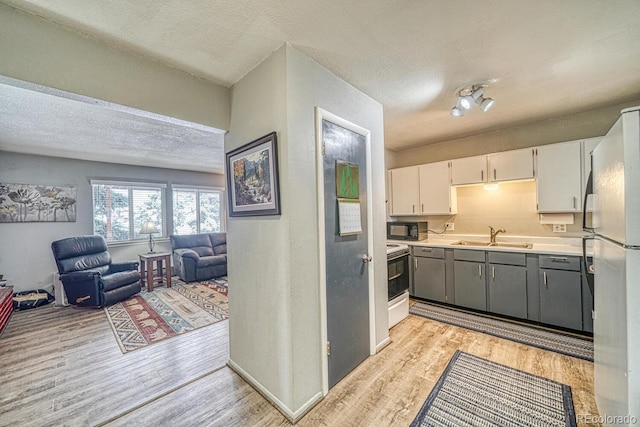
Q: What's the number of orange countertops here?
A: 0